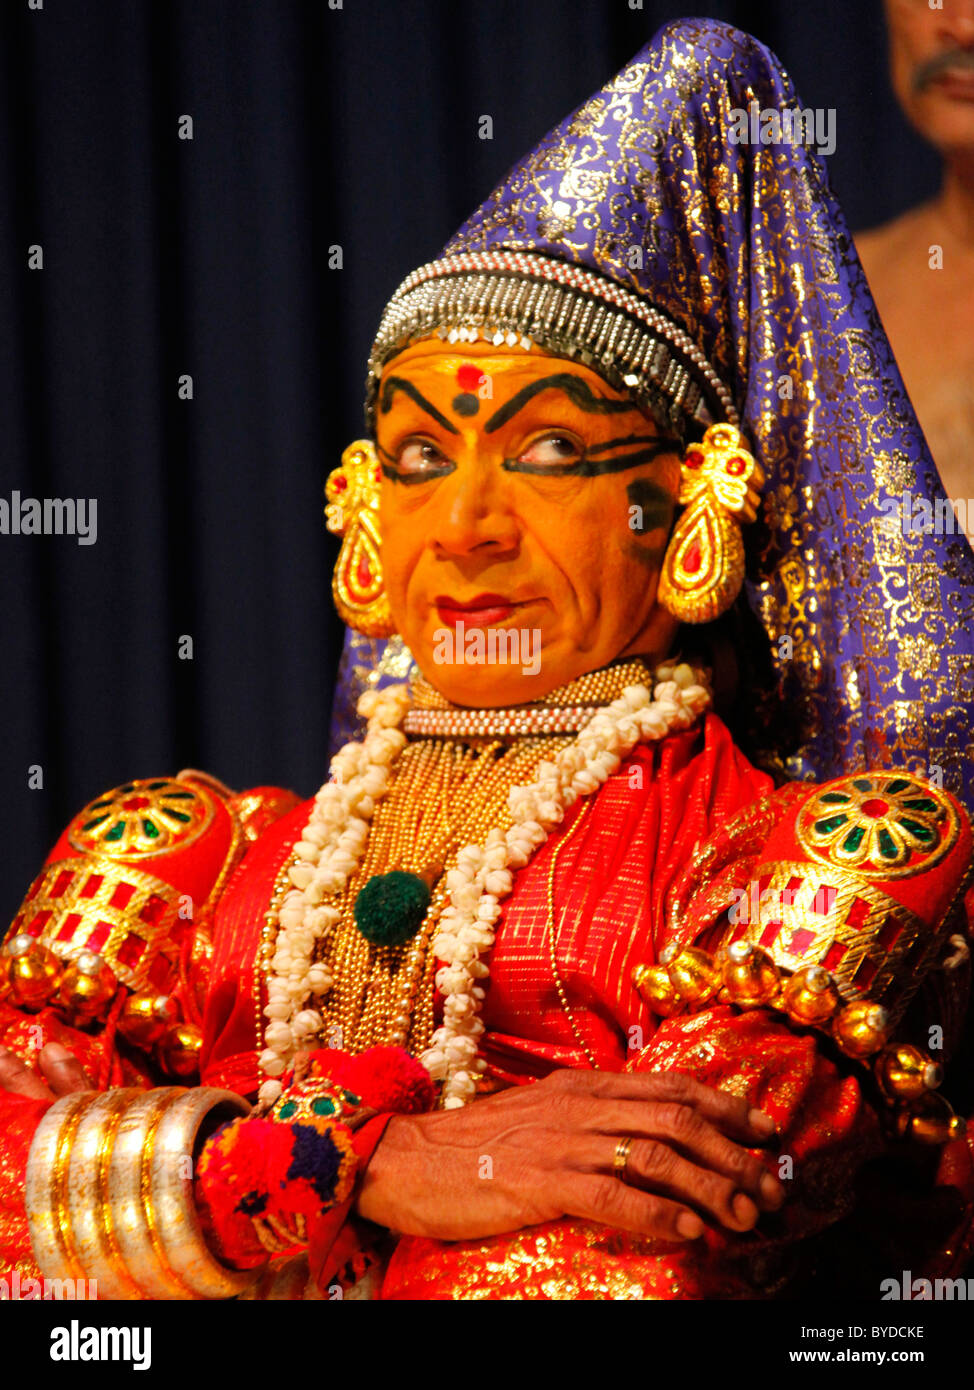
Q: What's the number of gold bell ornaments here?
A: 11